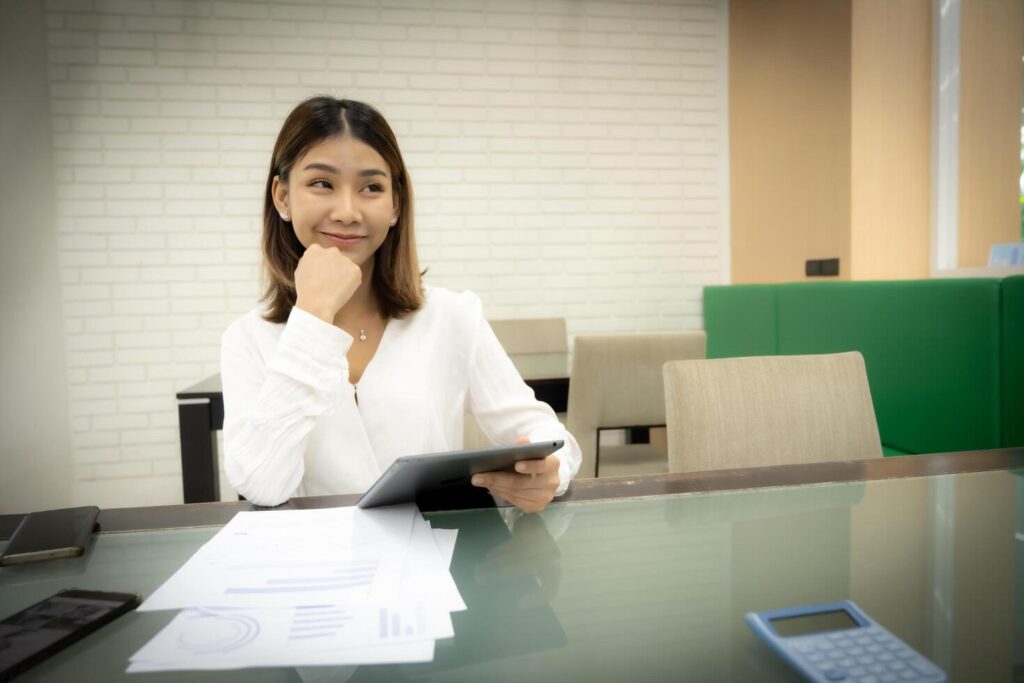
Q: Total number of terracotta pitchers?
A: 0